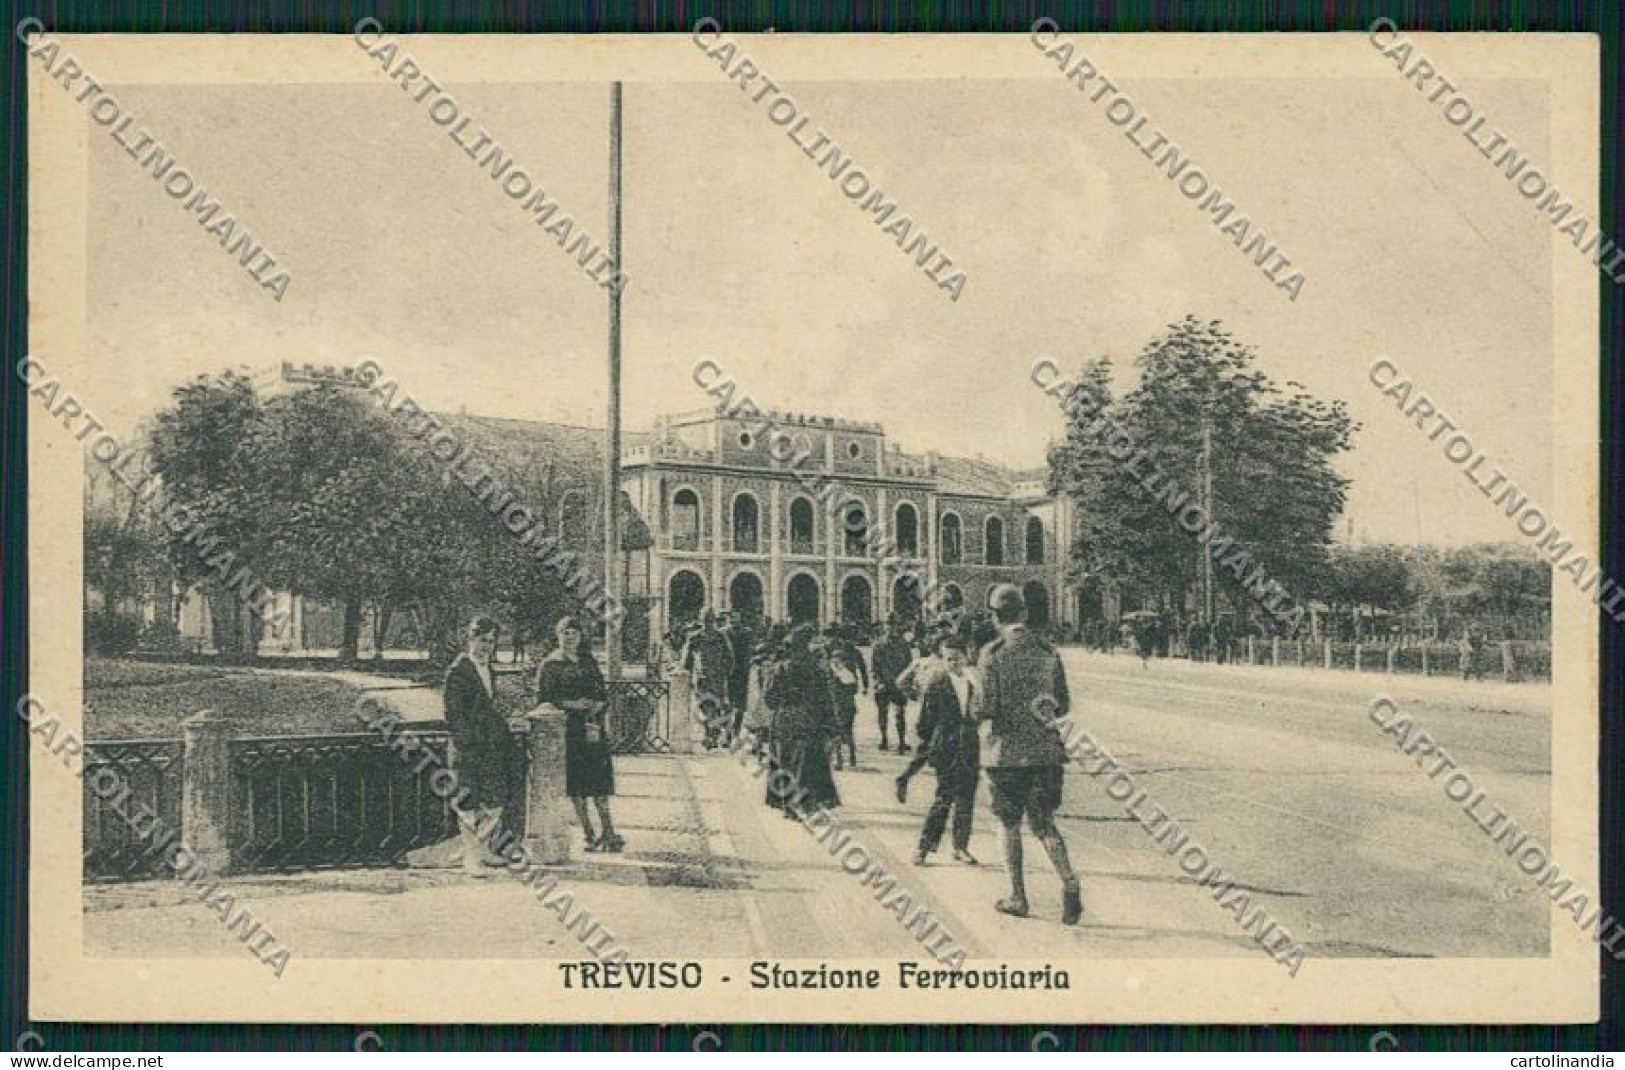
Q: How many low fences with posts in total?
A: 2